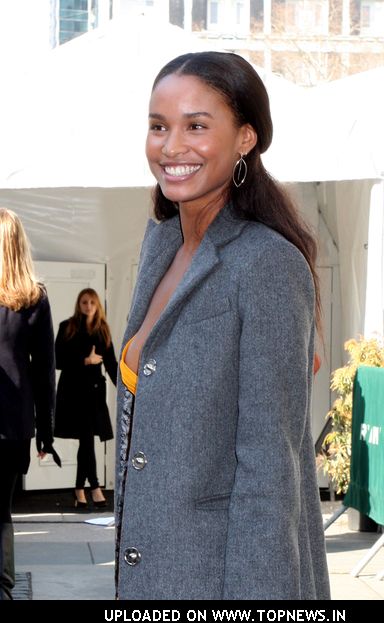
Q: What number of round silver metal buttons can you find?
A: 3